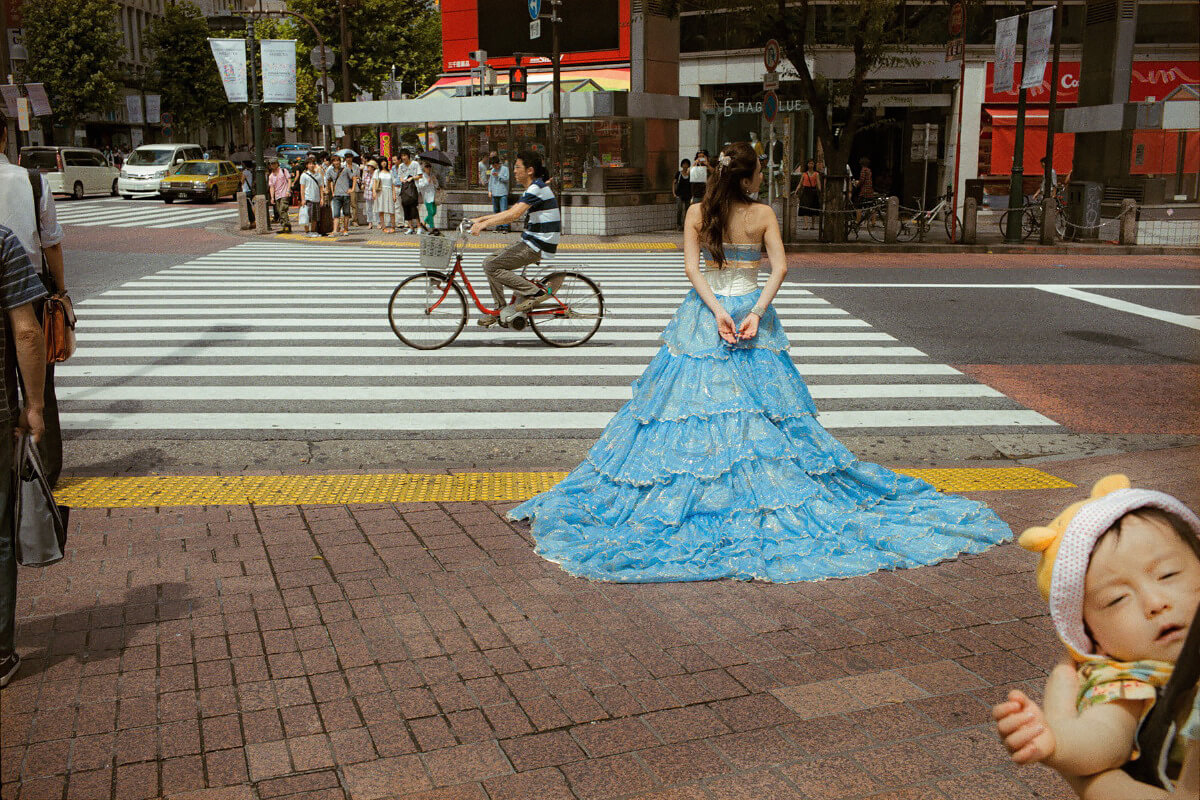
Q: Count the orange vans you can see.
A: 0